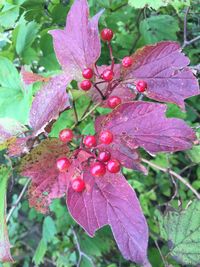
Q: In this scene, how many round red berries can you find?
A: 15